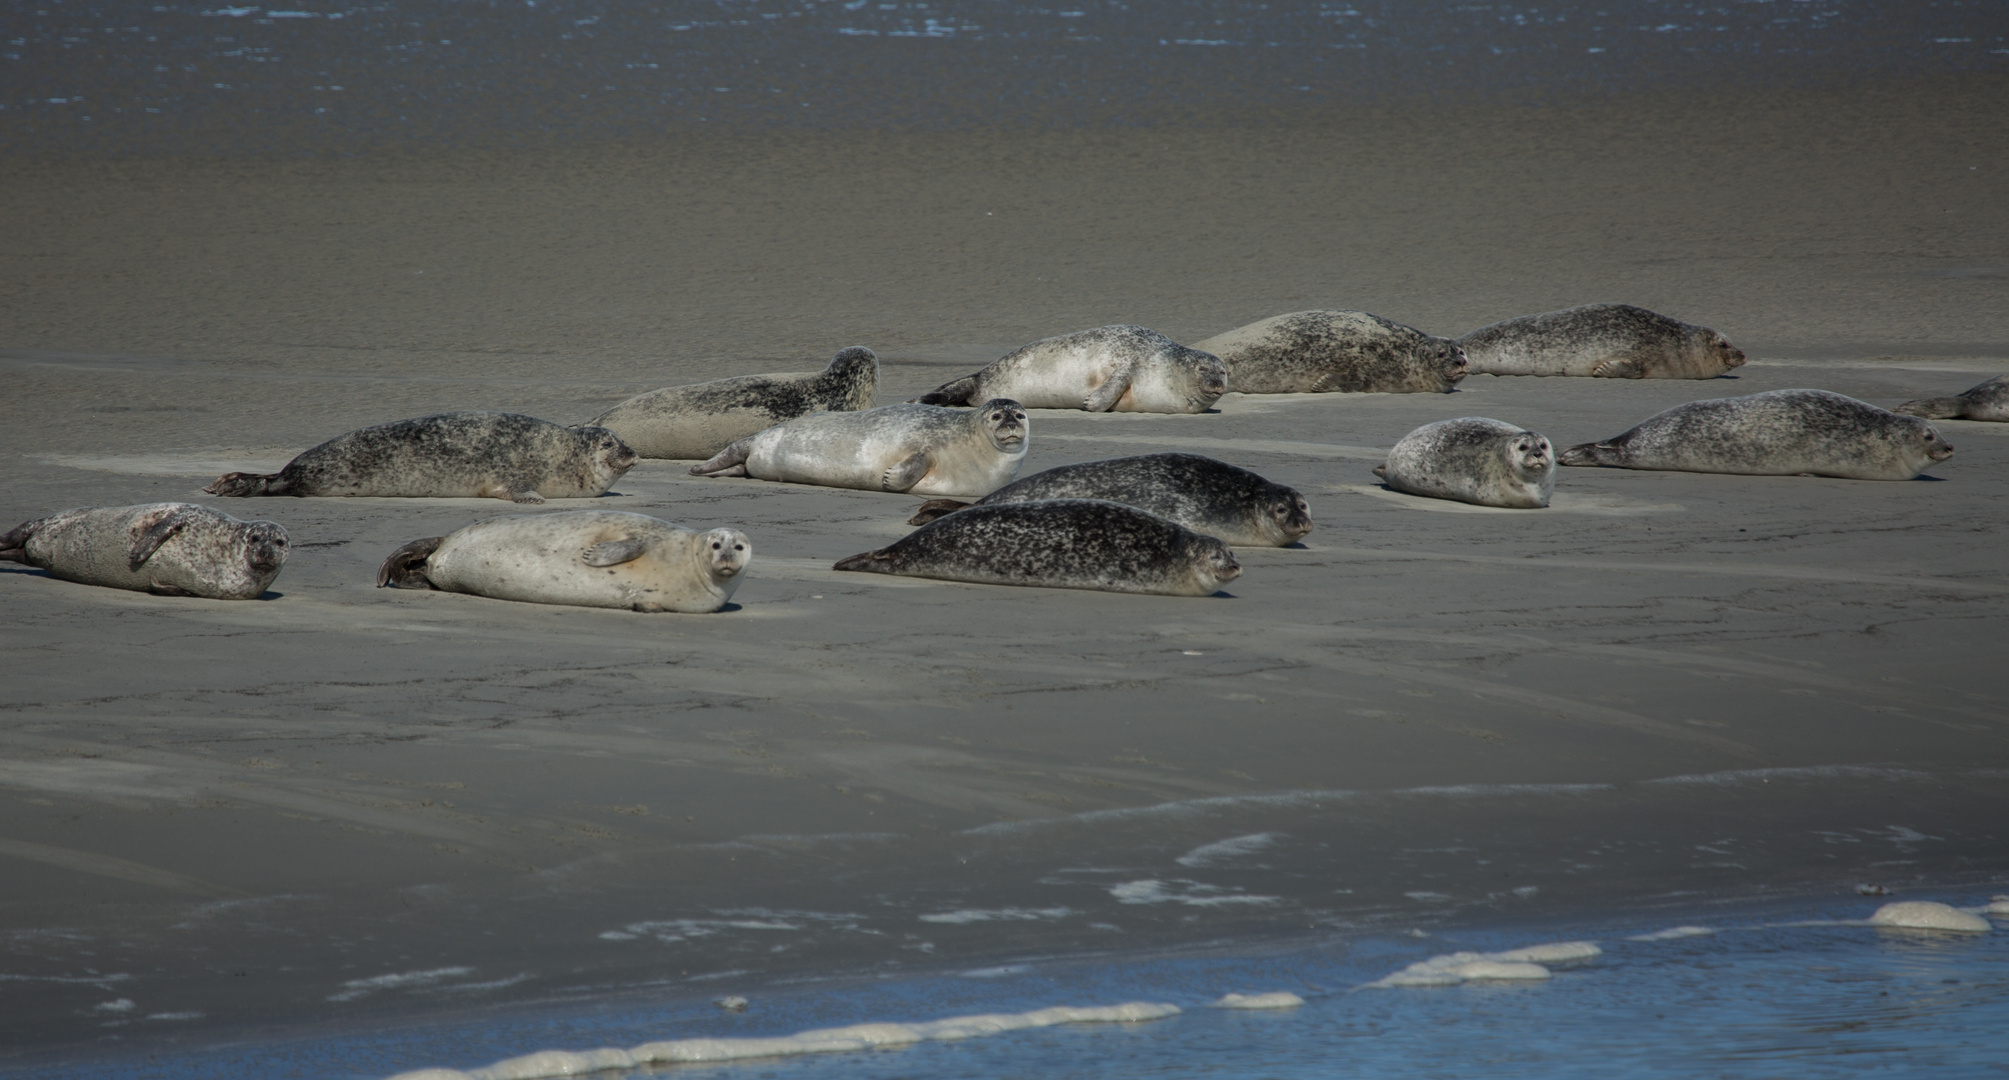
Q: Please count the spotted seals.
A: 13